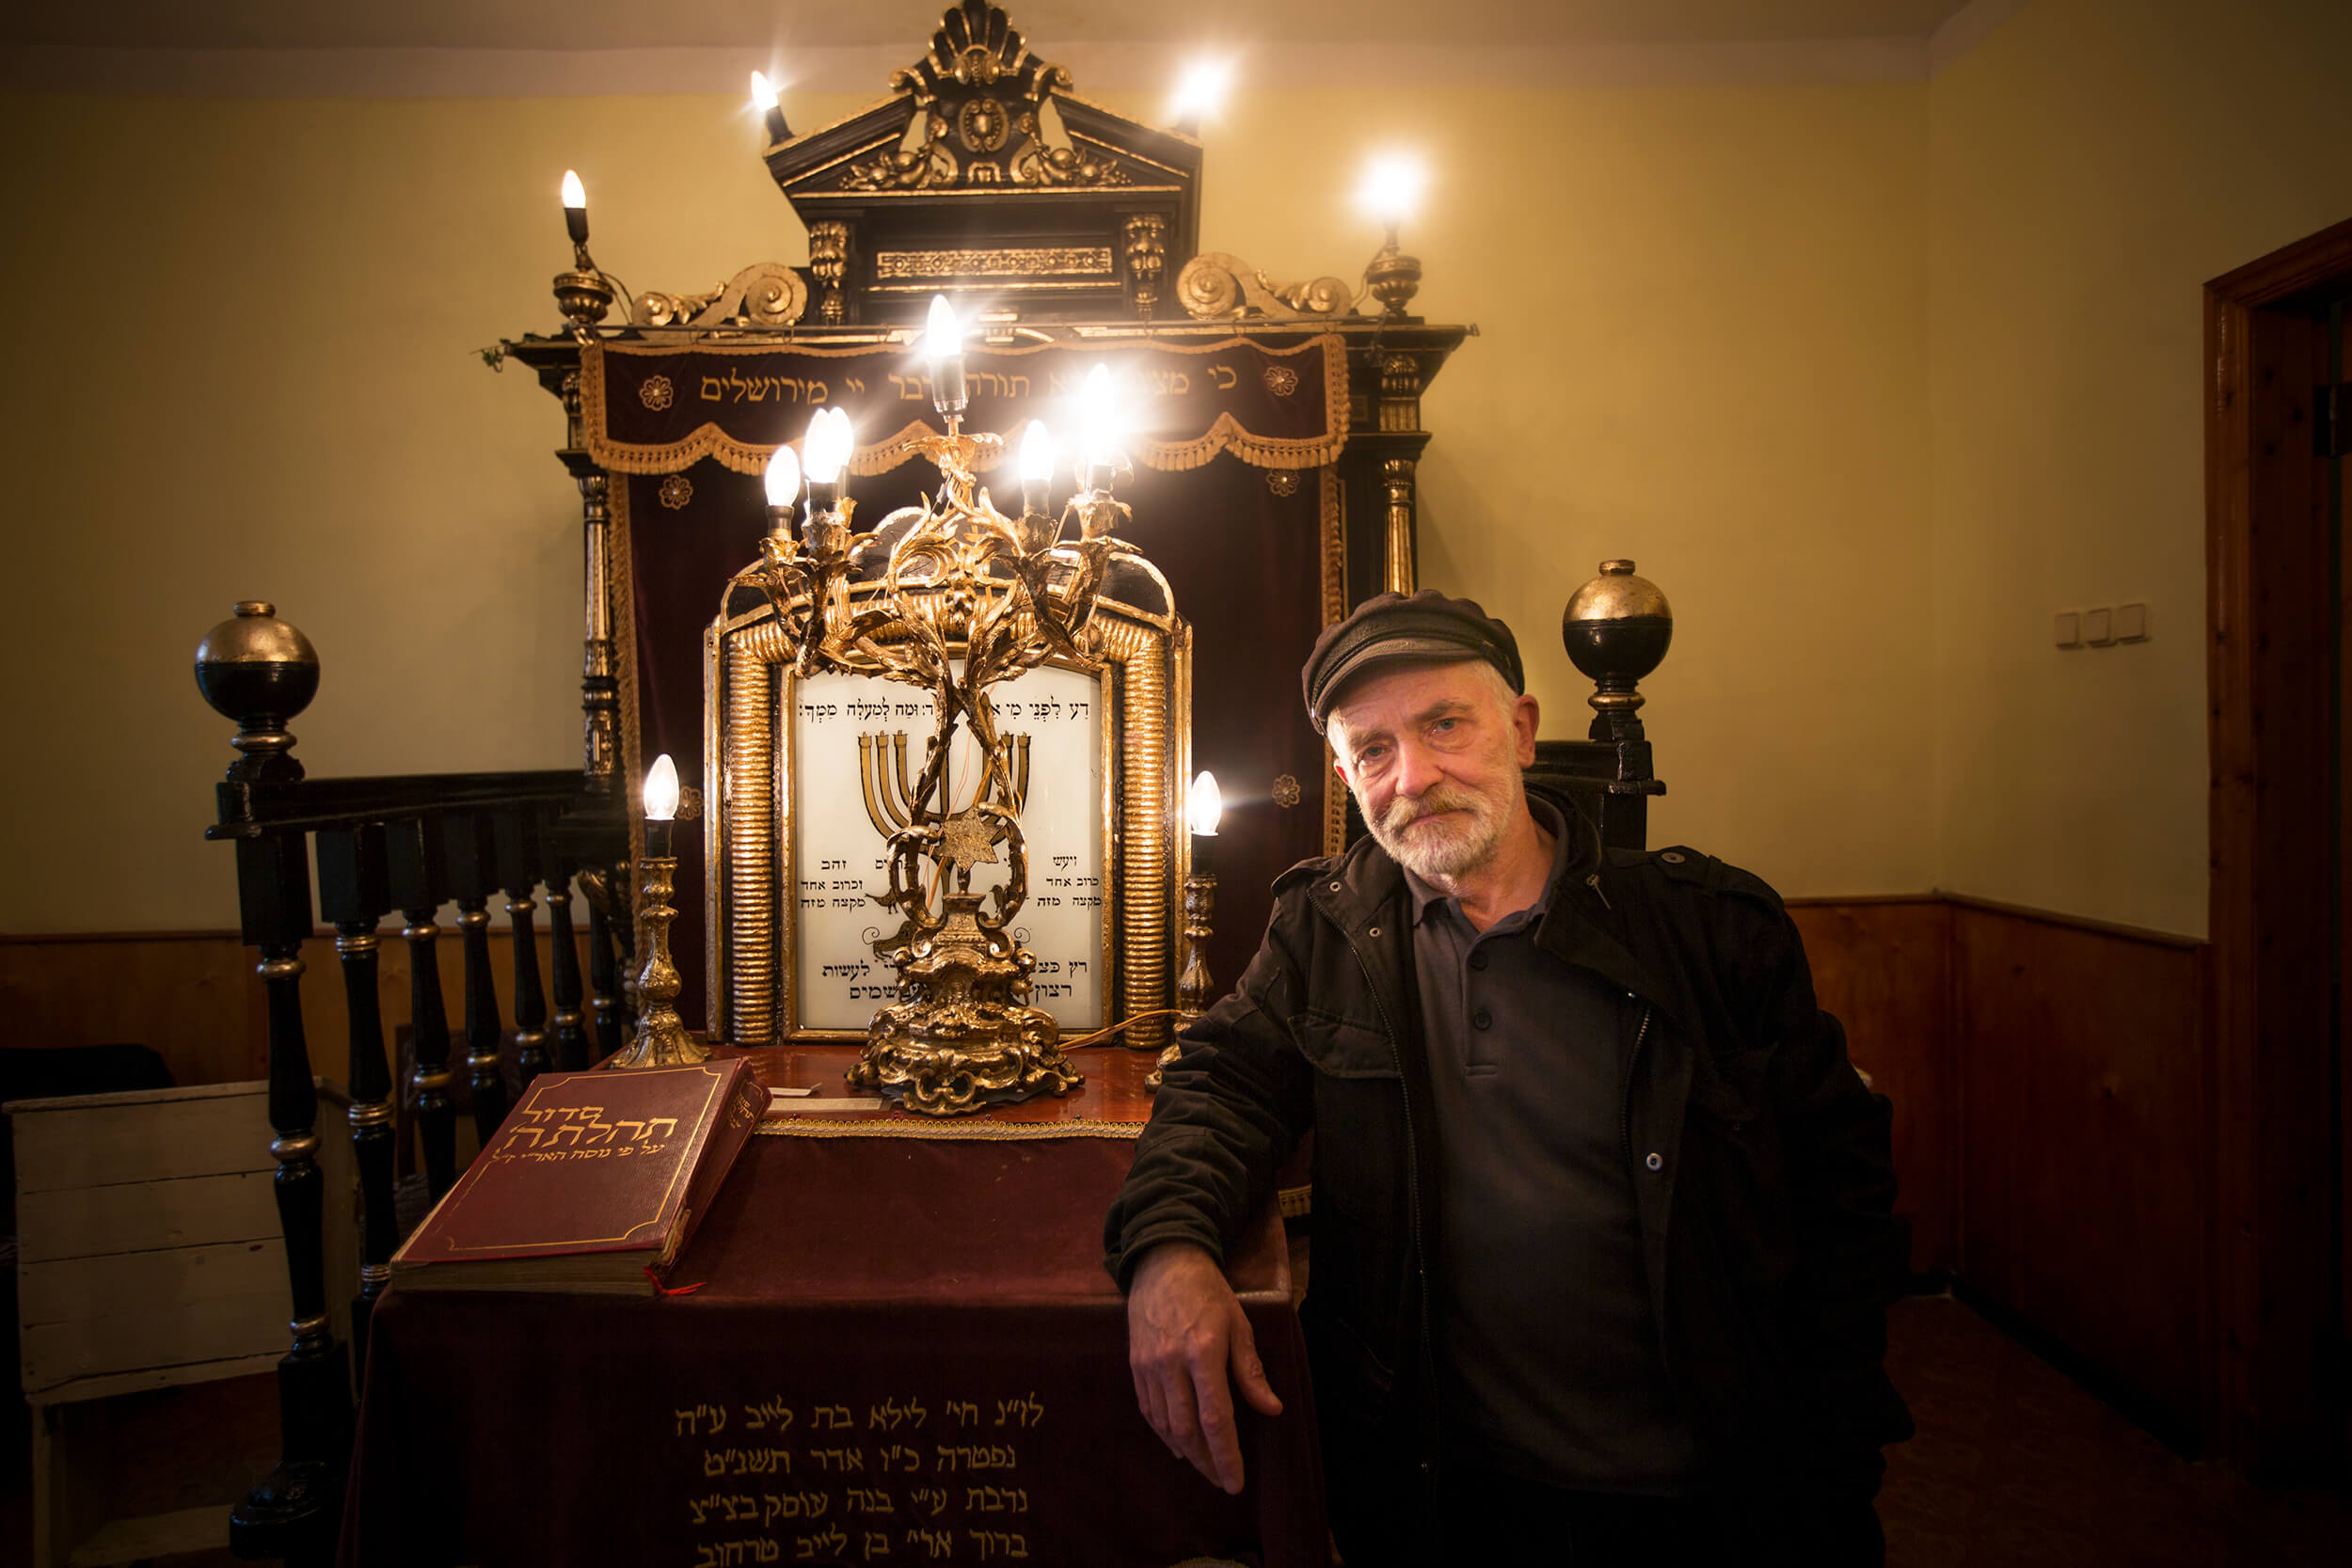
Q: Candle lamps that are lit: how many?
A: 12